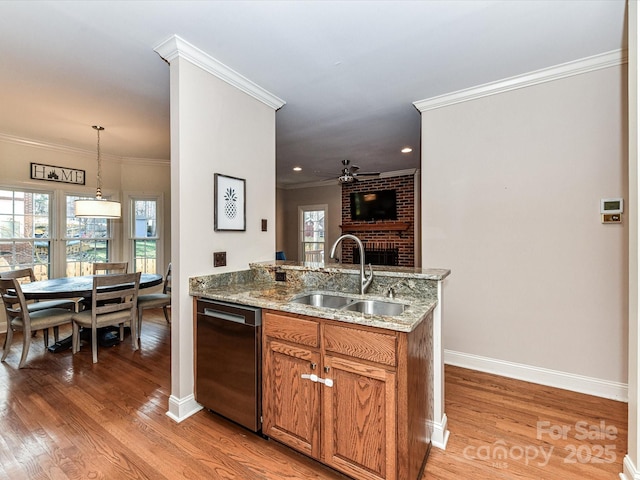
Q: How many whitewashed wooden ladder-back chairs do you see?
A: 5